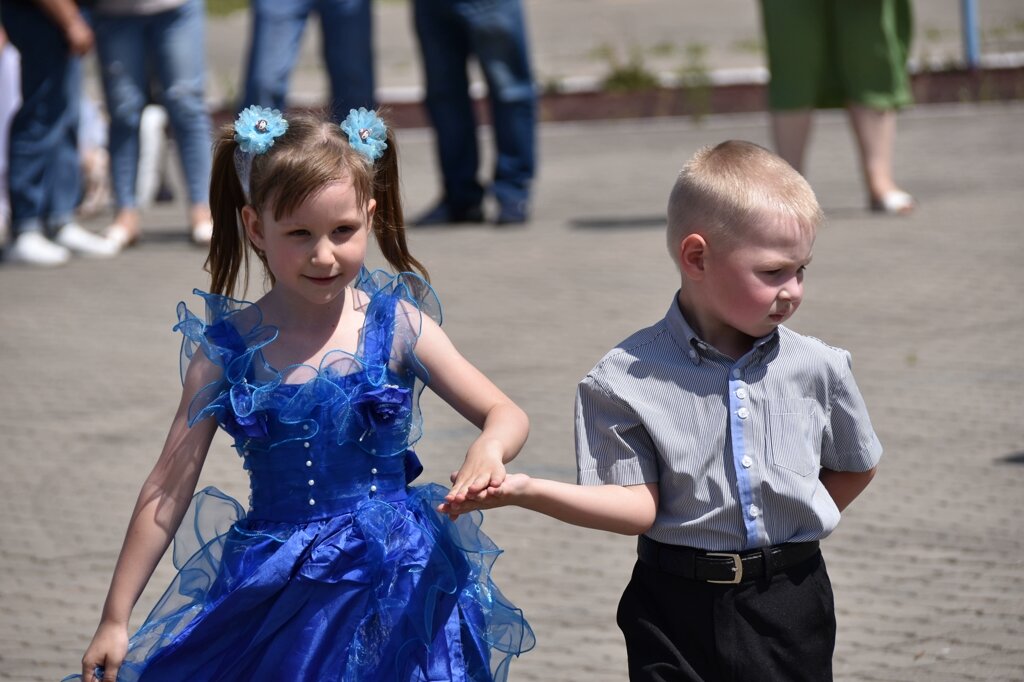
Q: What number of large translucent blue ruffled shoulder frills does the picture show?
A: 2